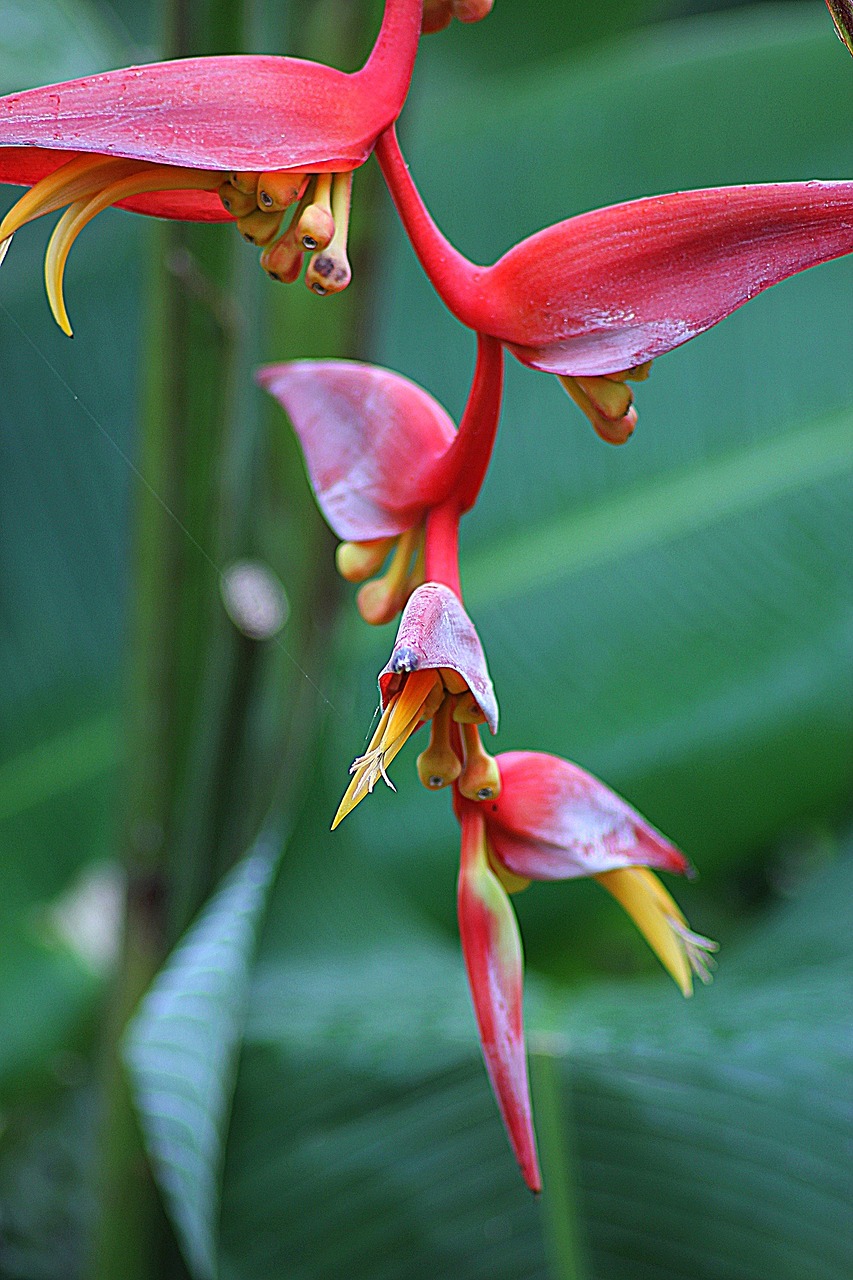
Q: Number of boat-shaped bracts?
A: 6